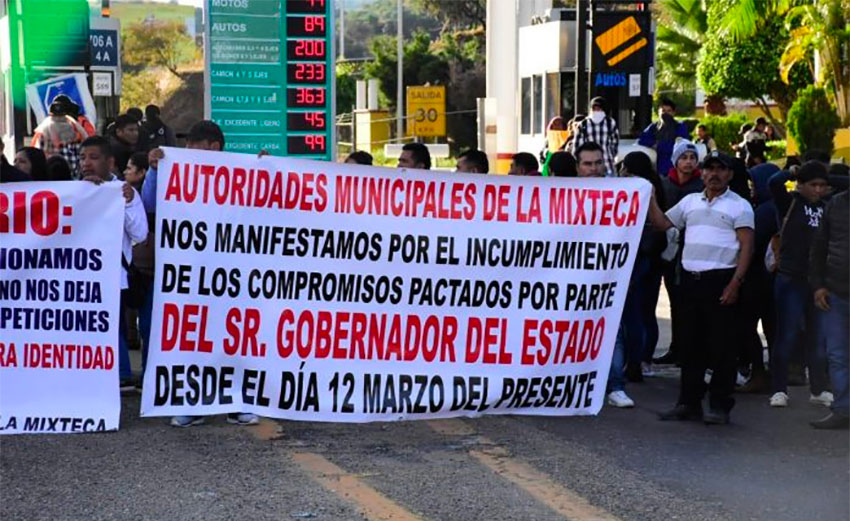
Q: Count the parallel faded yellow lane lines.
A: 2